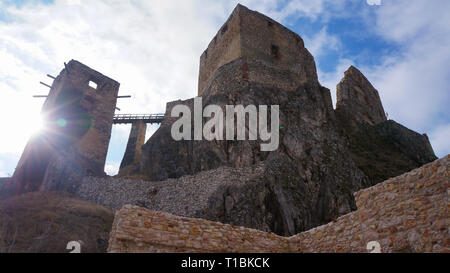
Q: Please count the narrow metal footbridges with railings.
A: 1